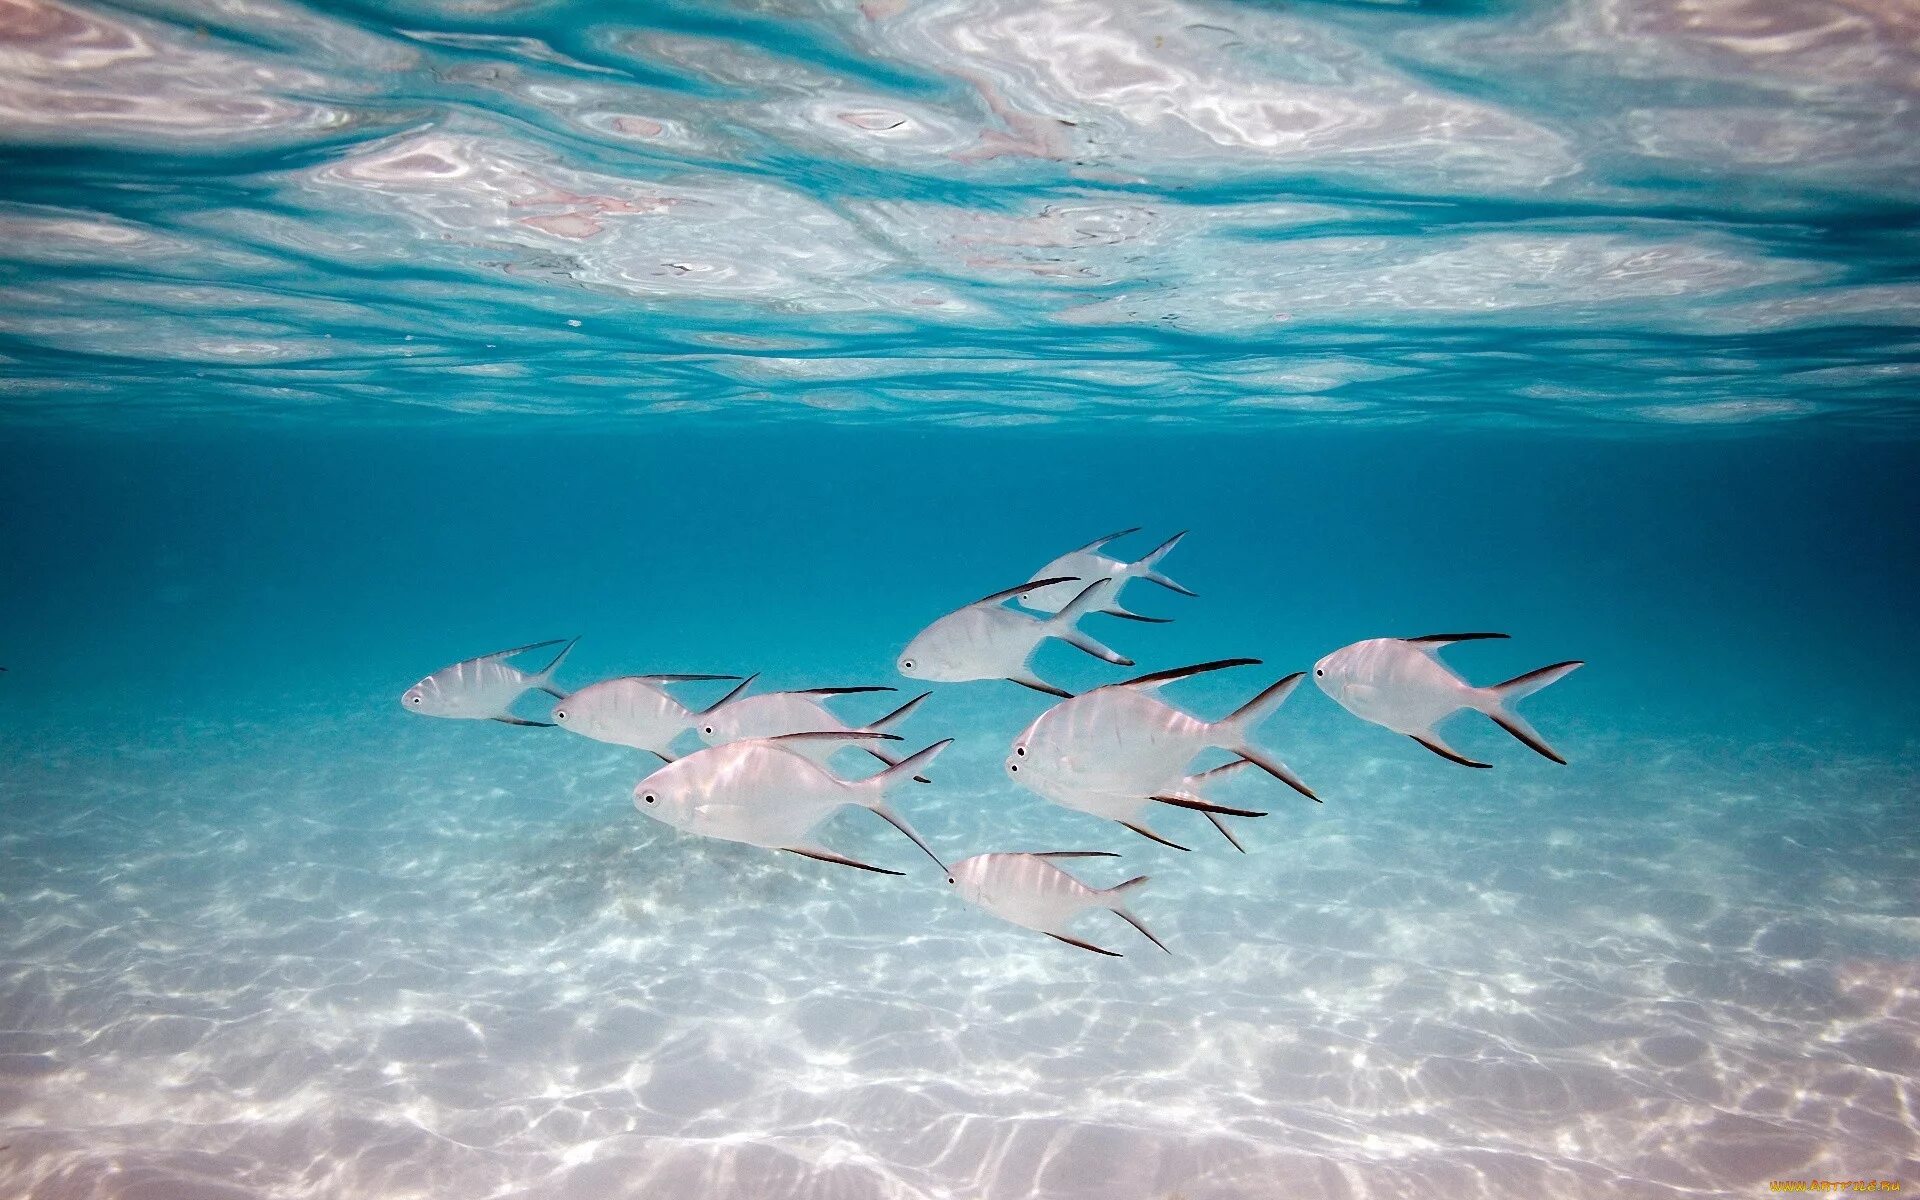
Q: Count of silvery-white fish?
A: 10